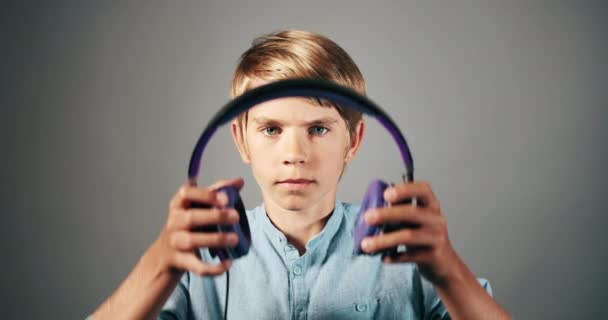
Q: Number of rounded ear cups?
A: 2